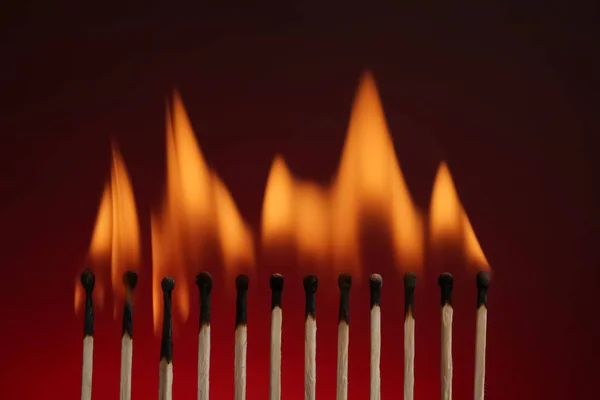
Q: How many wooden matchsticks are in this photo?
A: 12